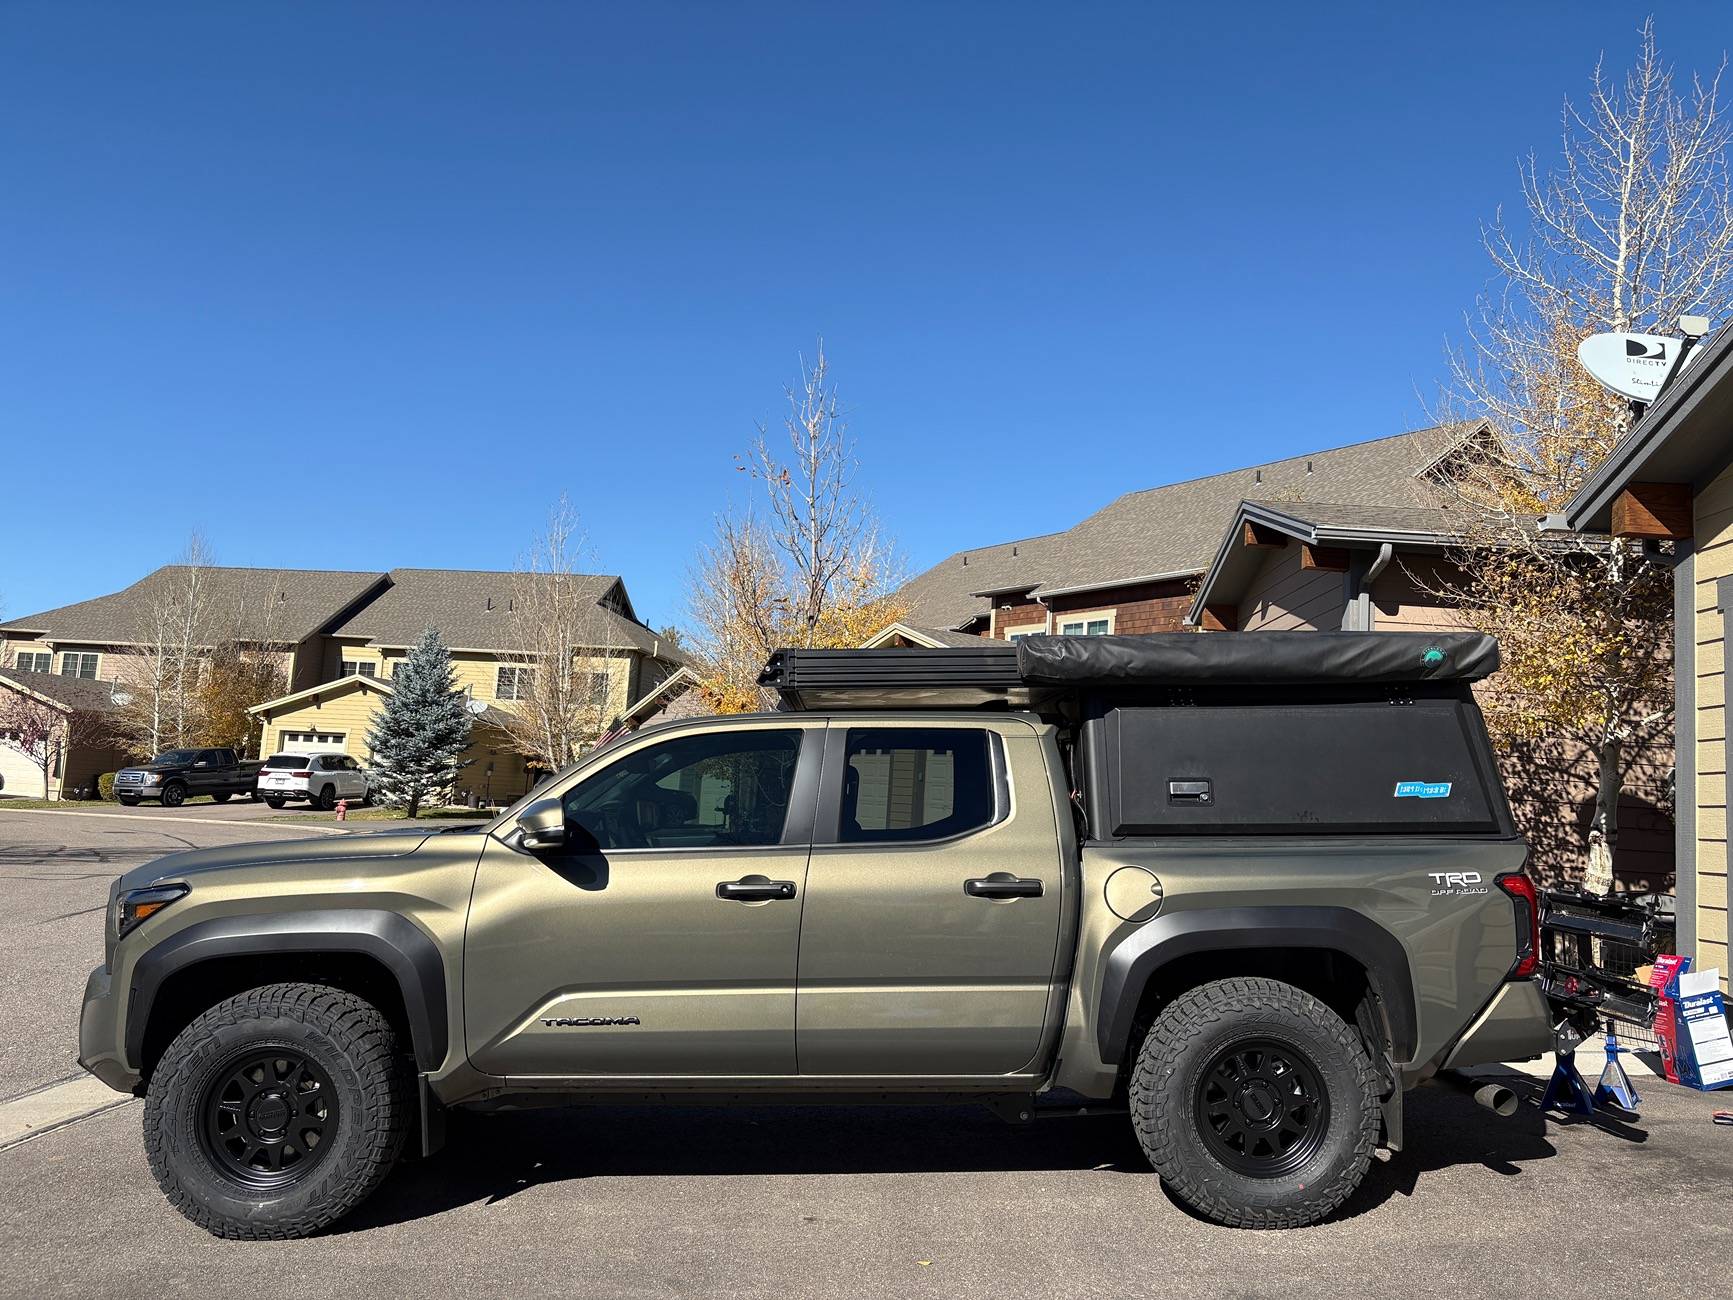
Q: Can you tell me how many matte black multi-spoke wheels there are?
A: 2